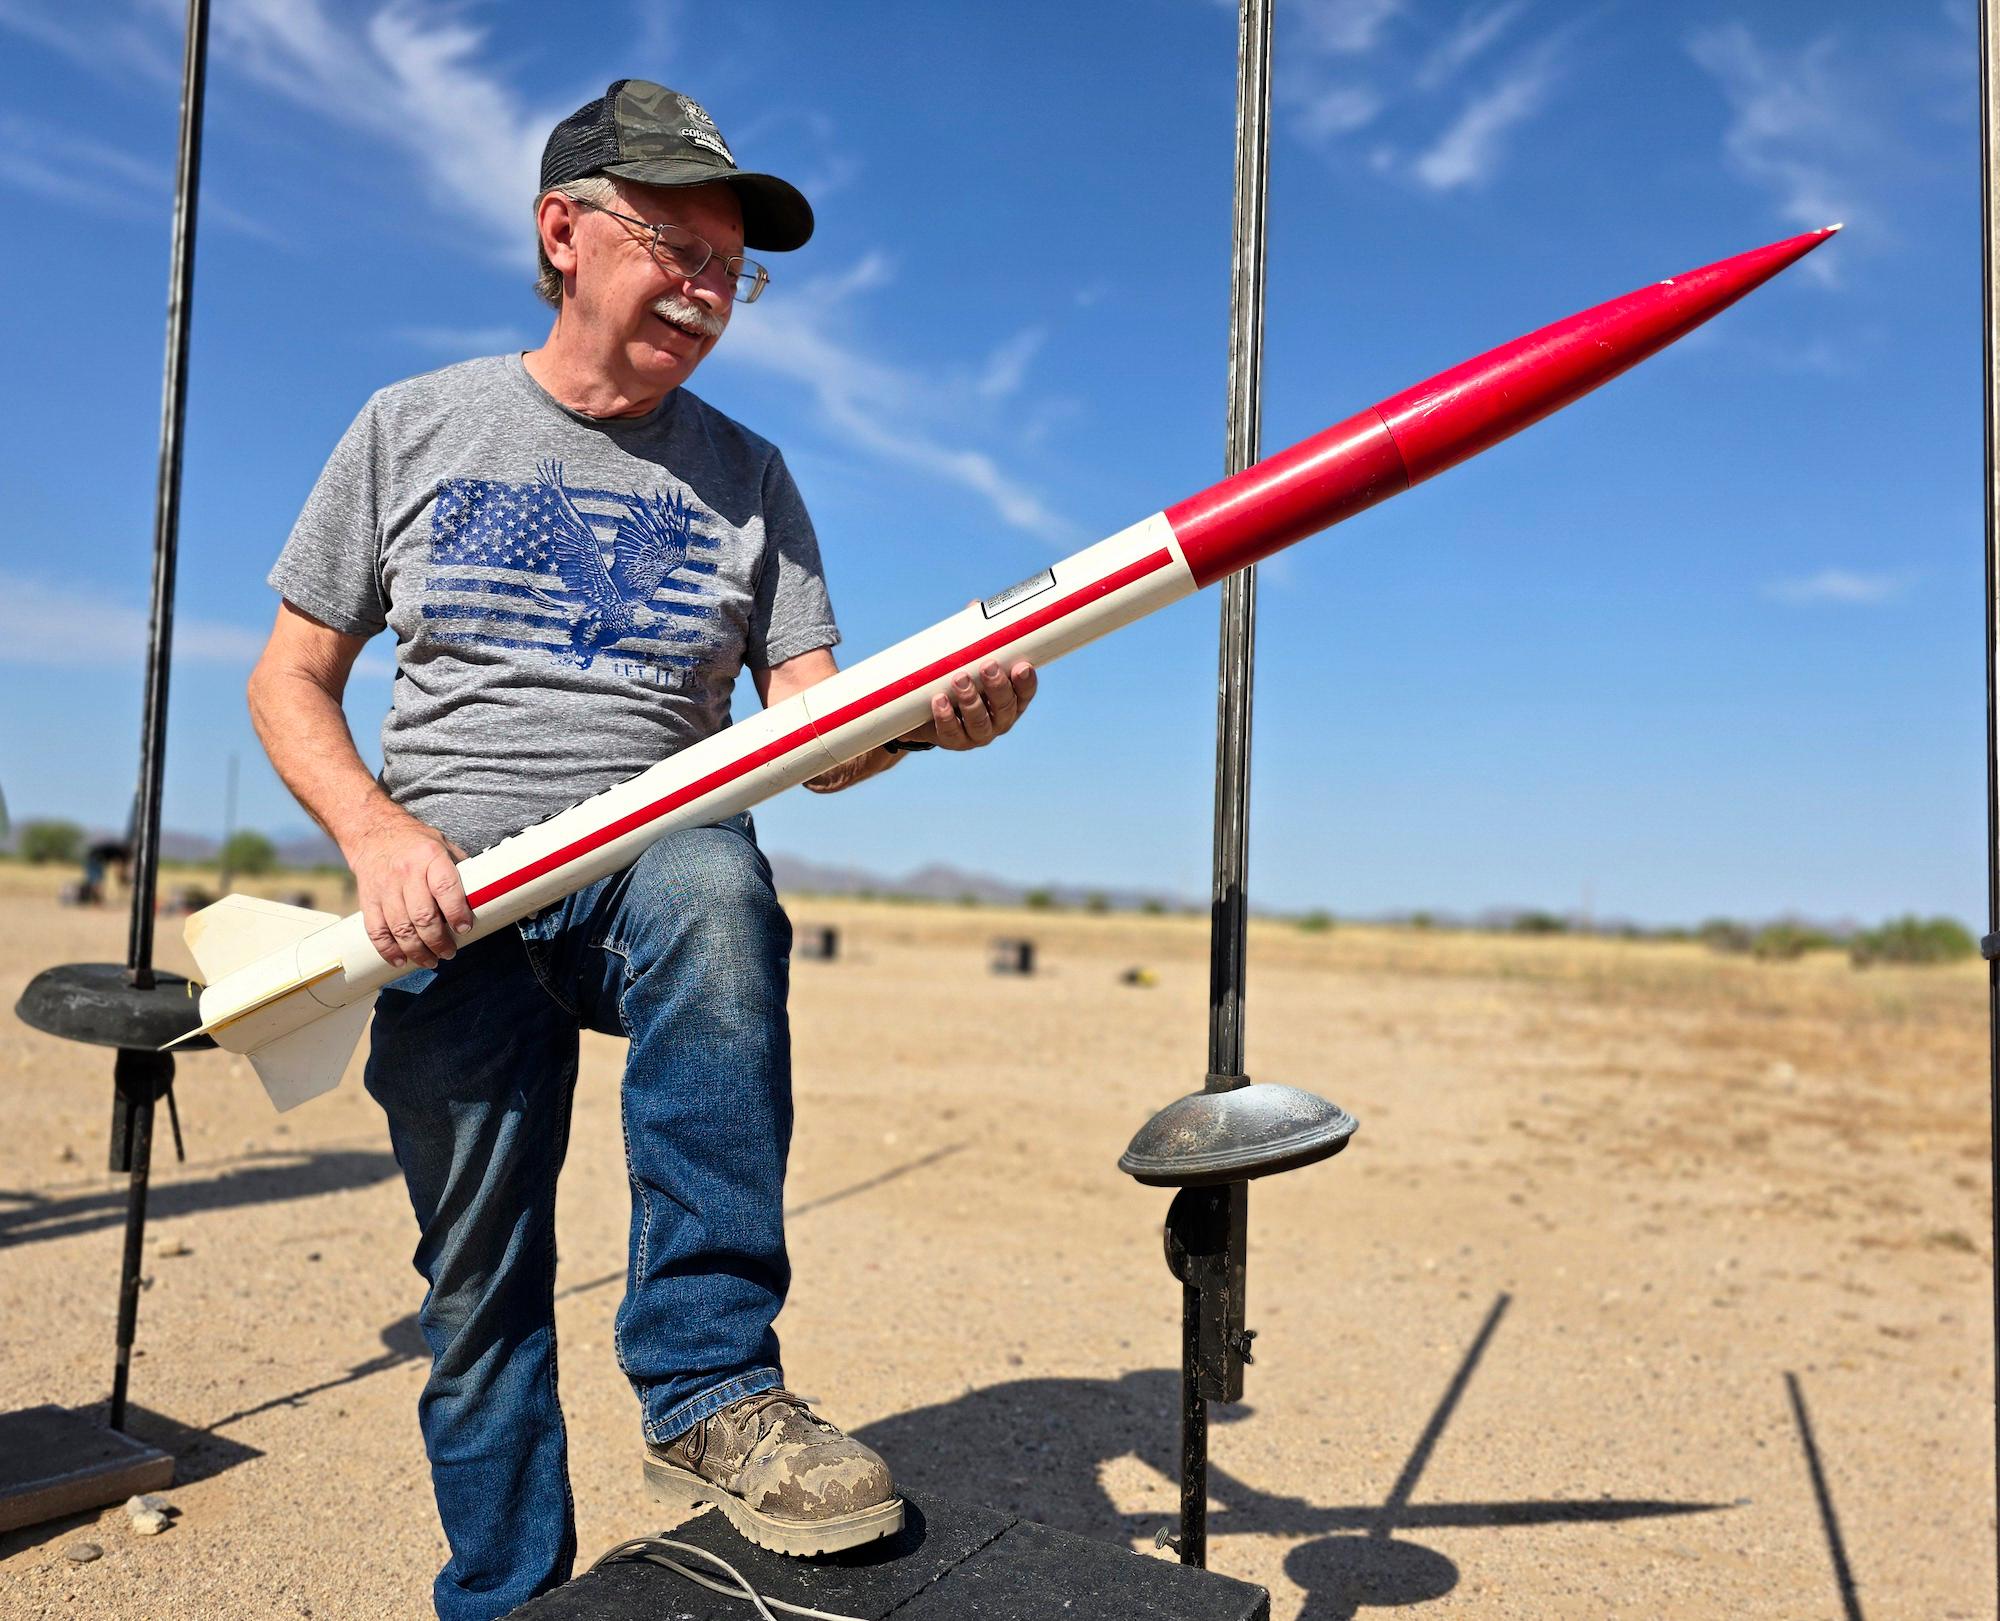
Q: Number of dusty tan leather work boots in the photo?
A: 1